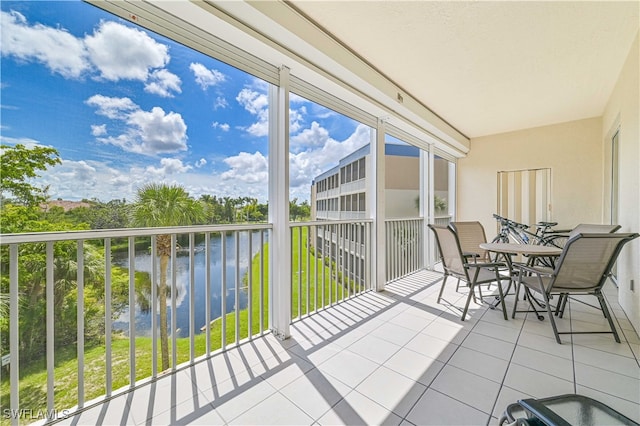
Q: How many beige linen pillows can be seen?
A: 0